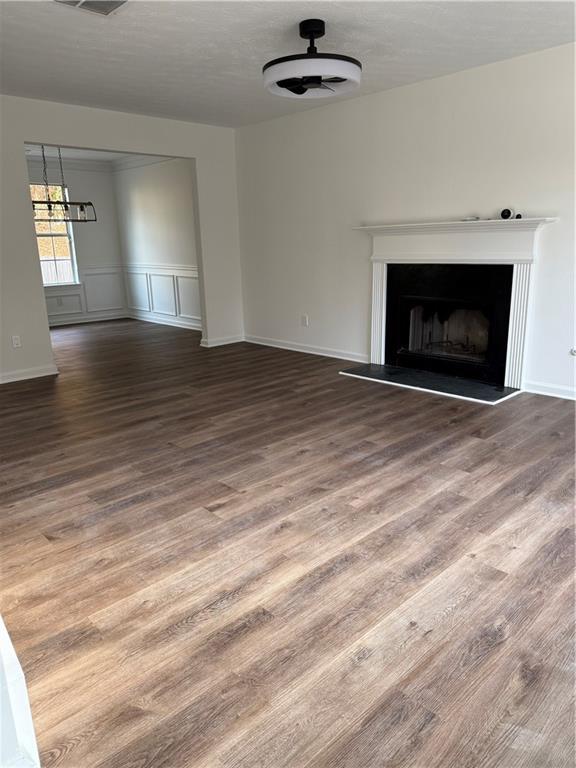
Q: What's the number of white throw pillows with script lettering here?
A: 0